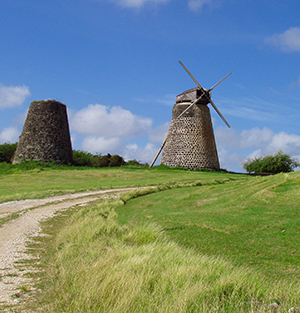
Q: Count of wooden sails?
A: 4